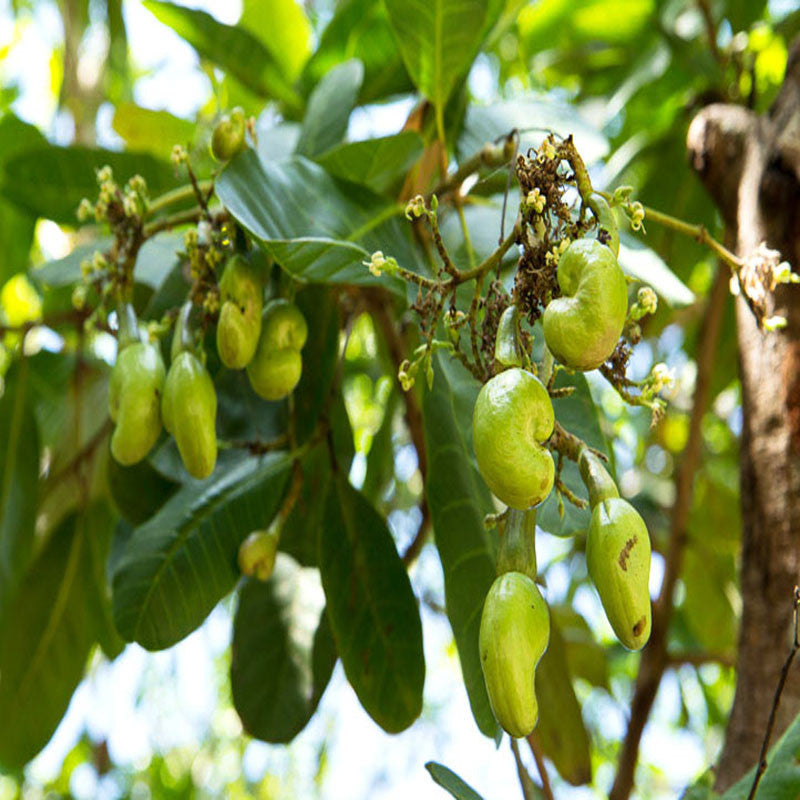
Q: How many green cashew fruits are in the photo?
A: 10